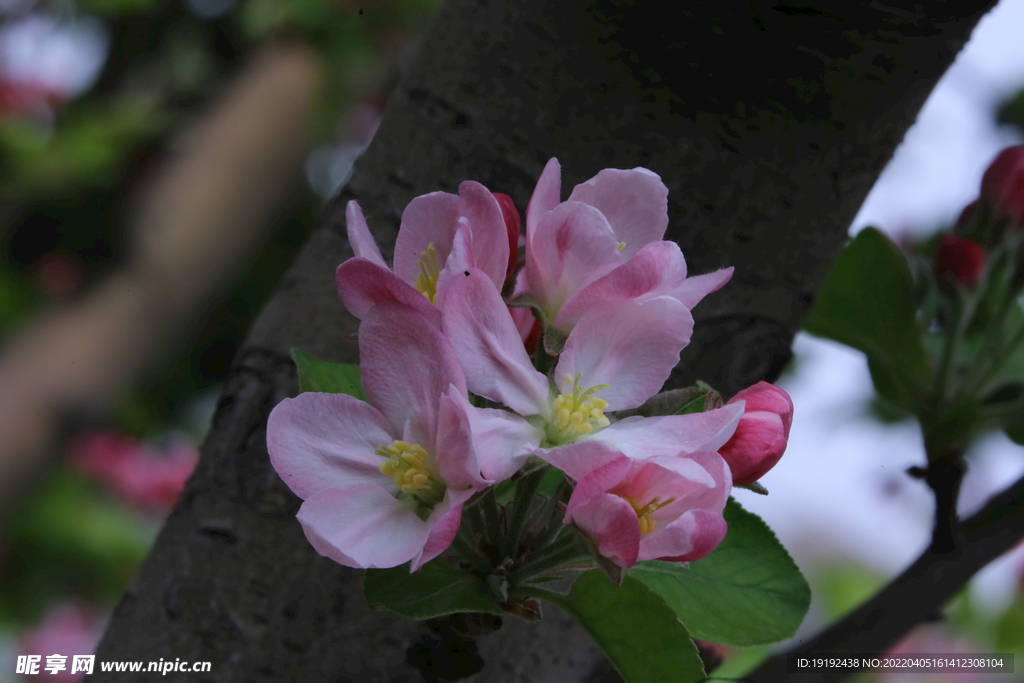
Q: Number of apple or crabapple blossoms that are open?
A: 5